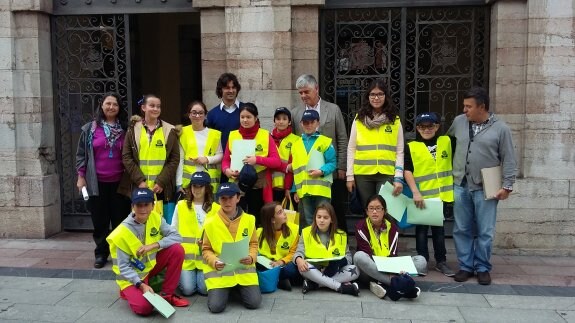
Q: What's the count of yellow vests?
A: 13